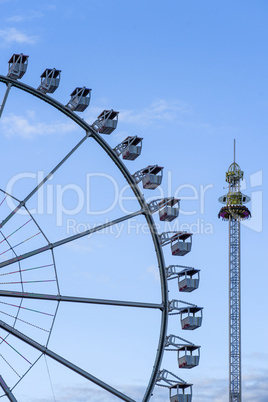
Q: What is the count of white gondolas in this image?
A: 12